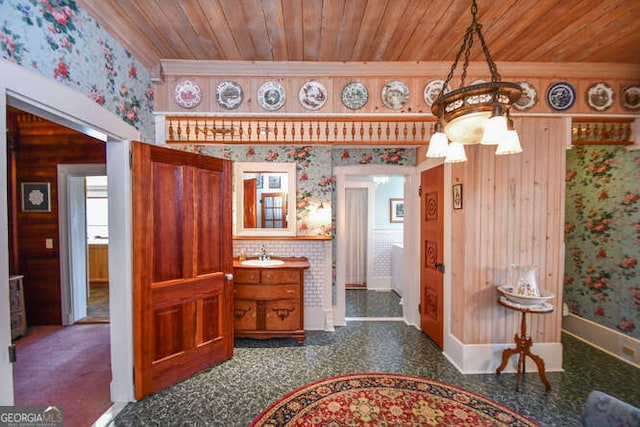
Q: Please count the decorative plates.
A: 12